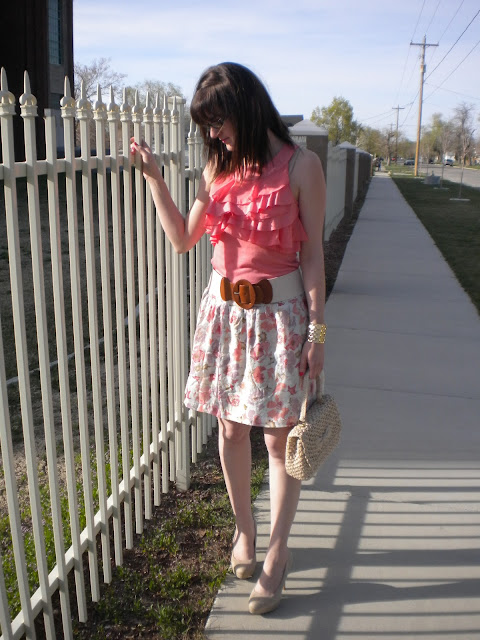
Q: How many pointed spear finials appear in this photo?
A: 14